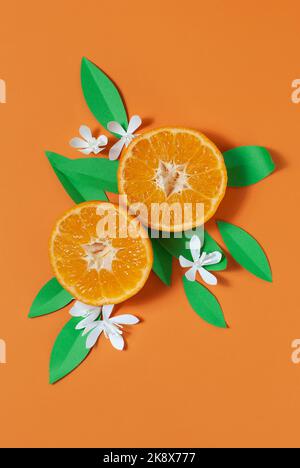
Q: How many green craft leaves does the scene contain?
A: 10